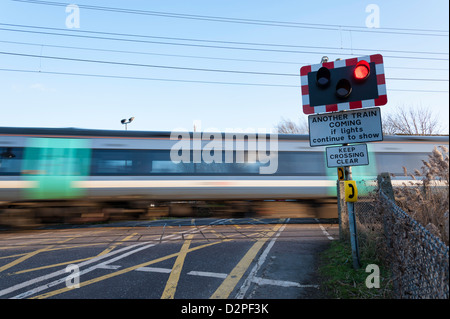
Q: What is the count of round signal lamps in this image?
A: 3